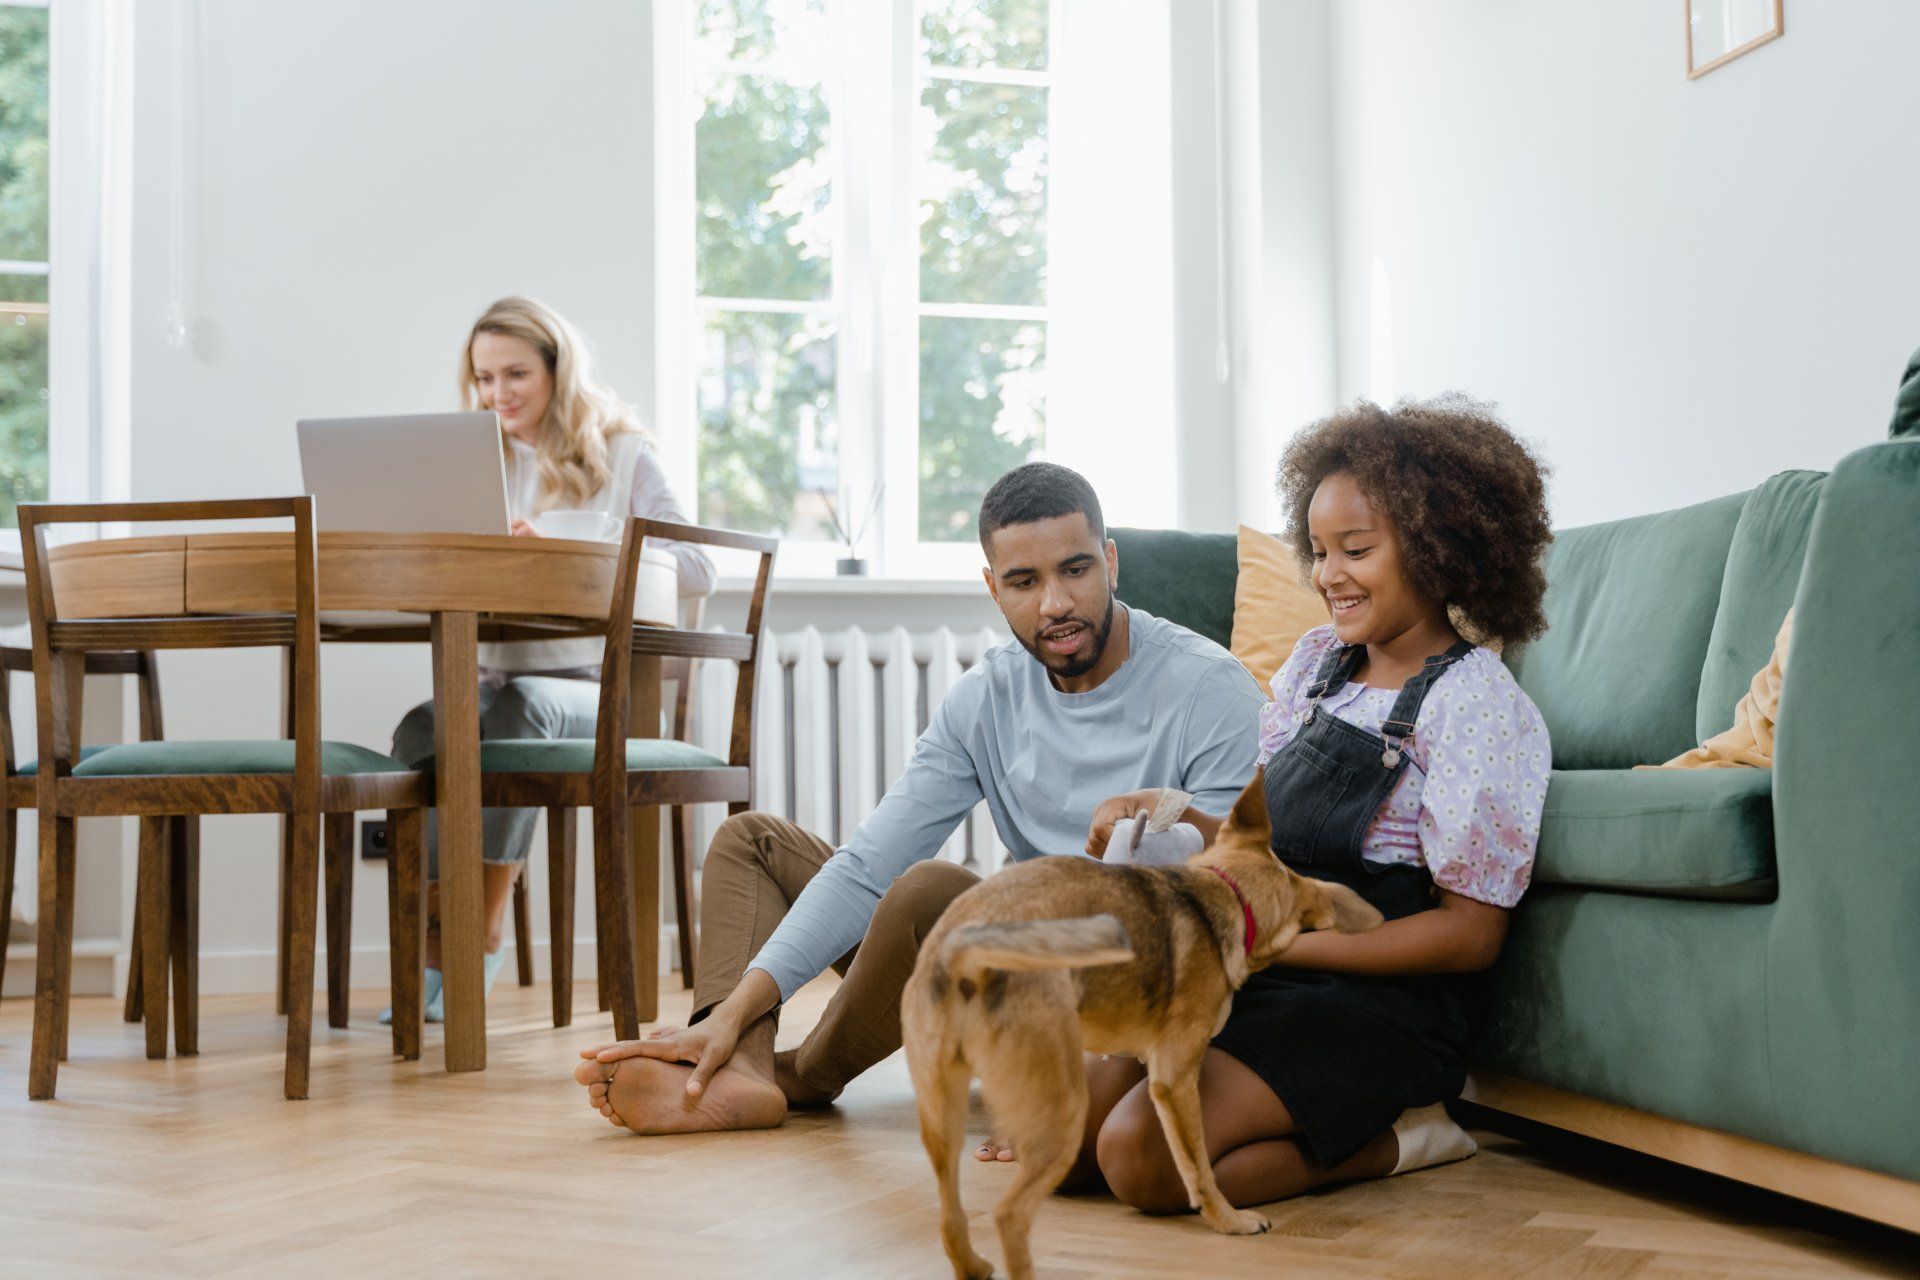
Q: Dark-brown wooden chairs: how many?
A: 4